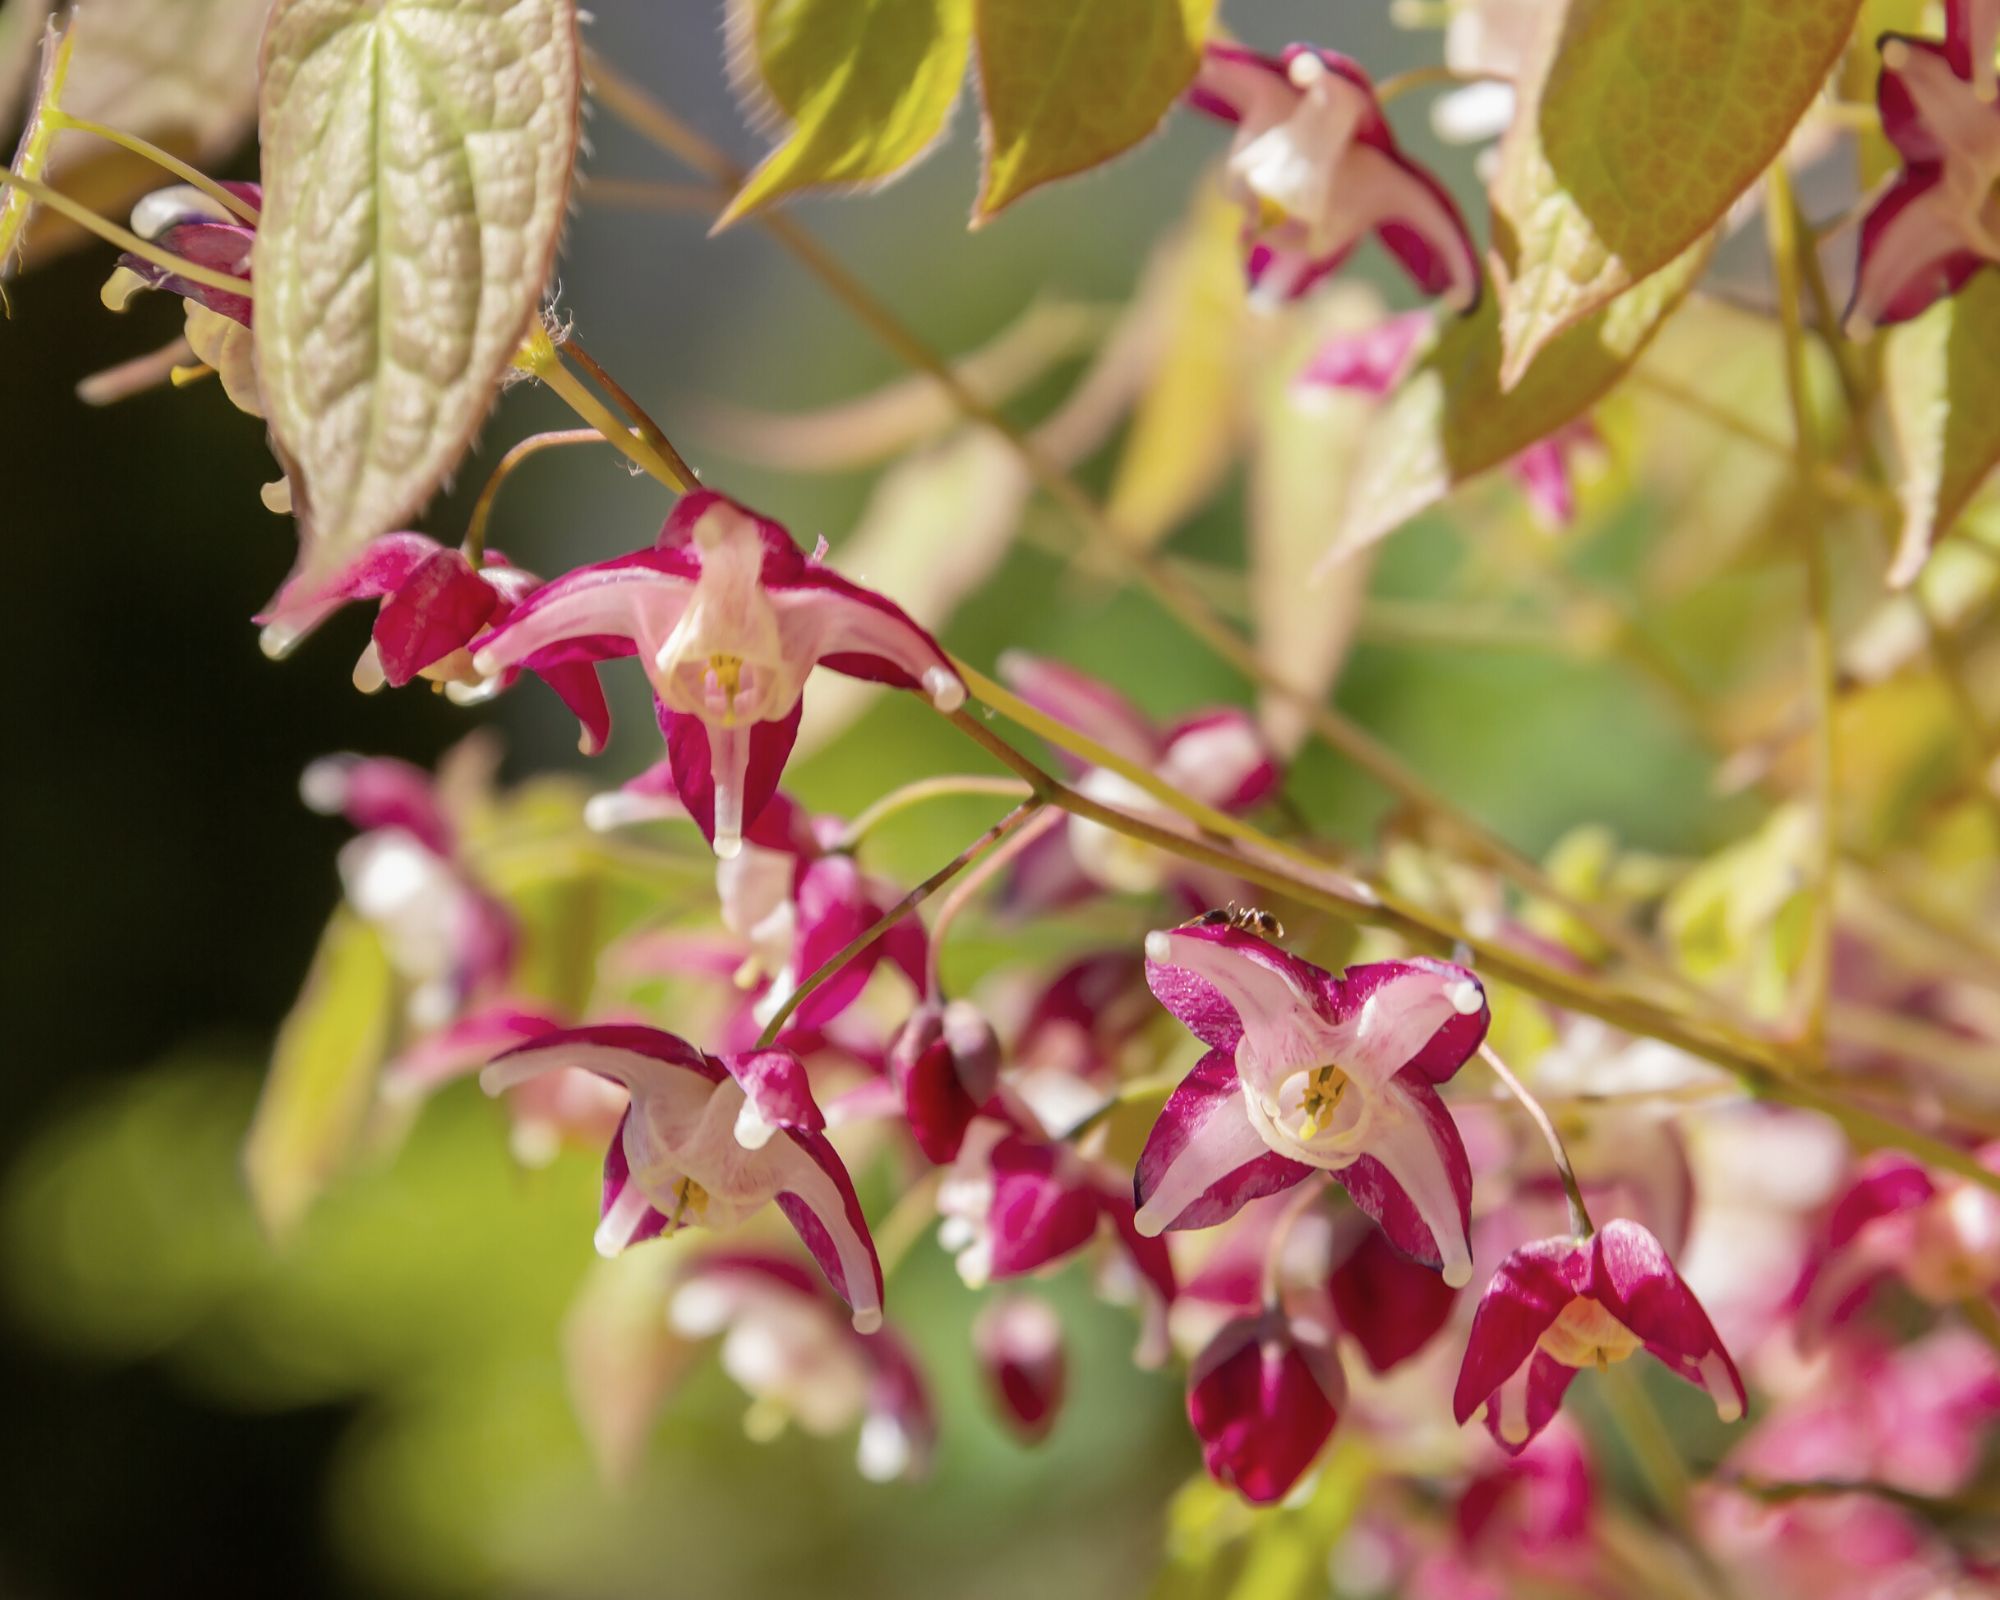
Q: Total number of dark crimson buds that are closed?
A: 4